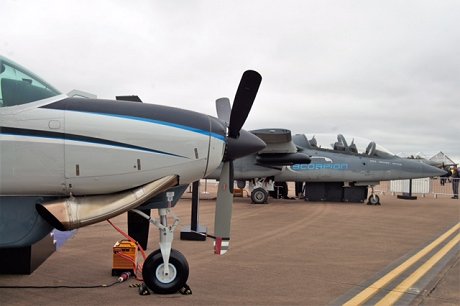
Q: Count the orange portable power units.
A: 1